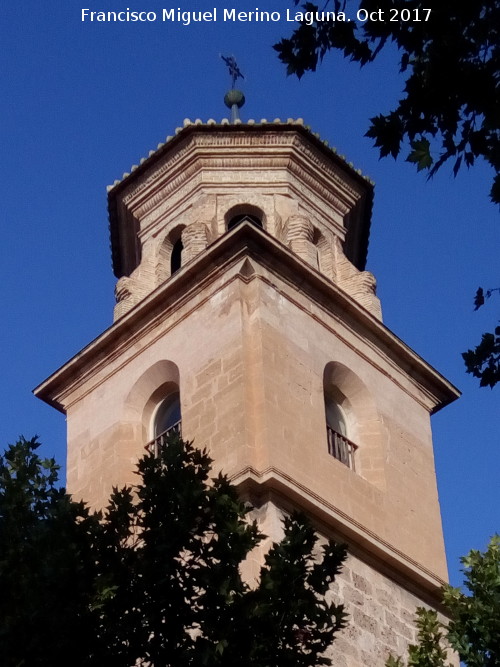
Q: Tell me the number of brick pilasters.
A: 4